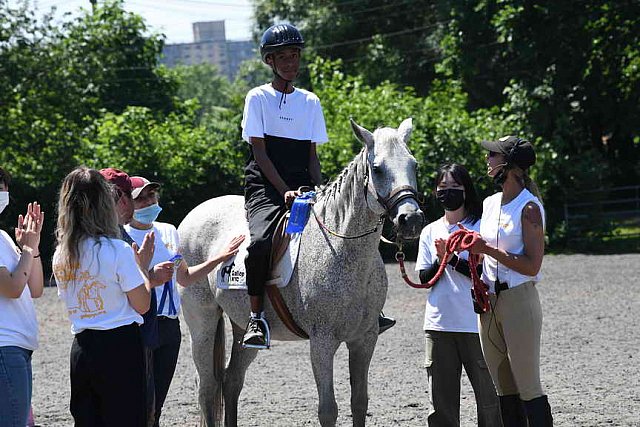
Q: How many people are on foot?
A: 6